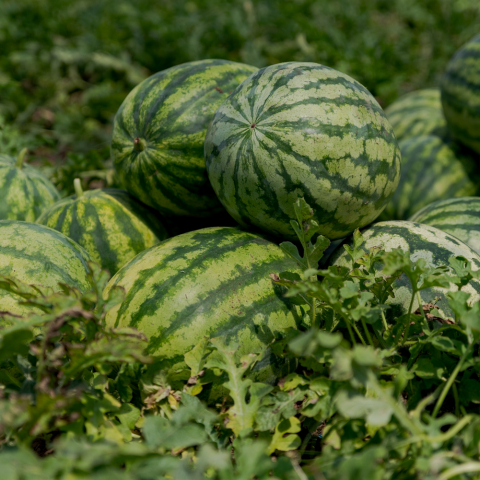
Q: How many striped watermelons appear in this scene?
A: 11